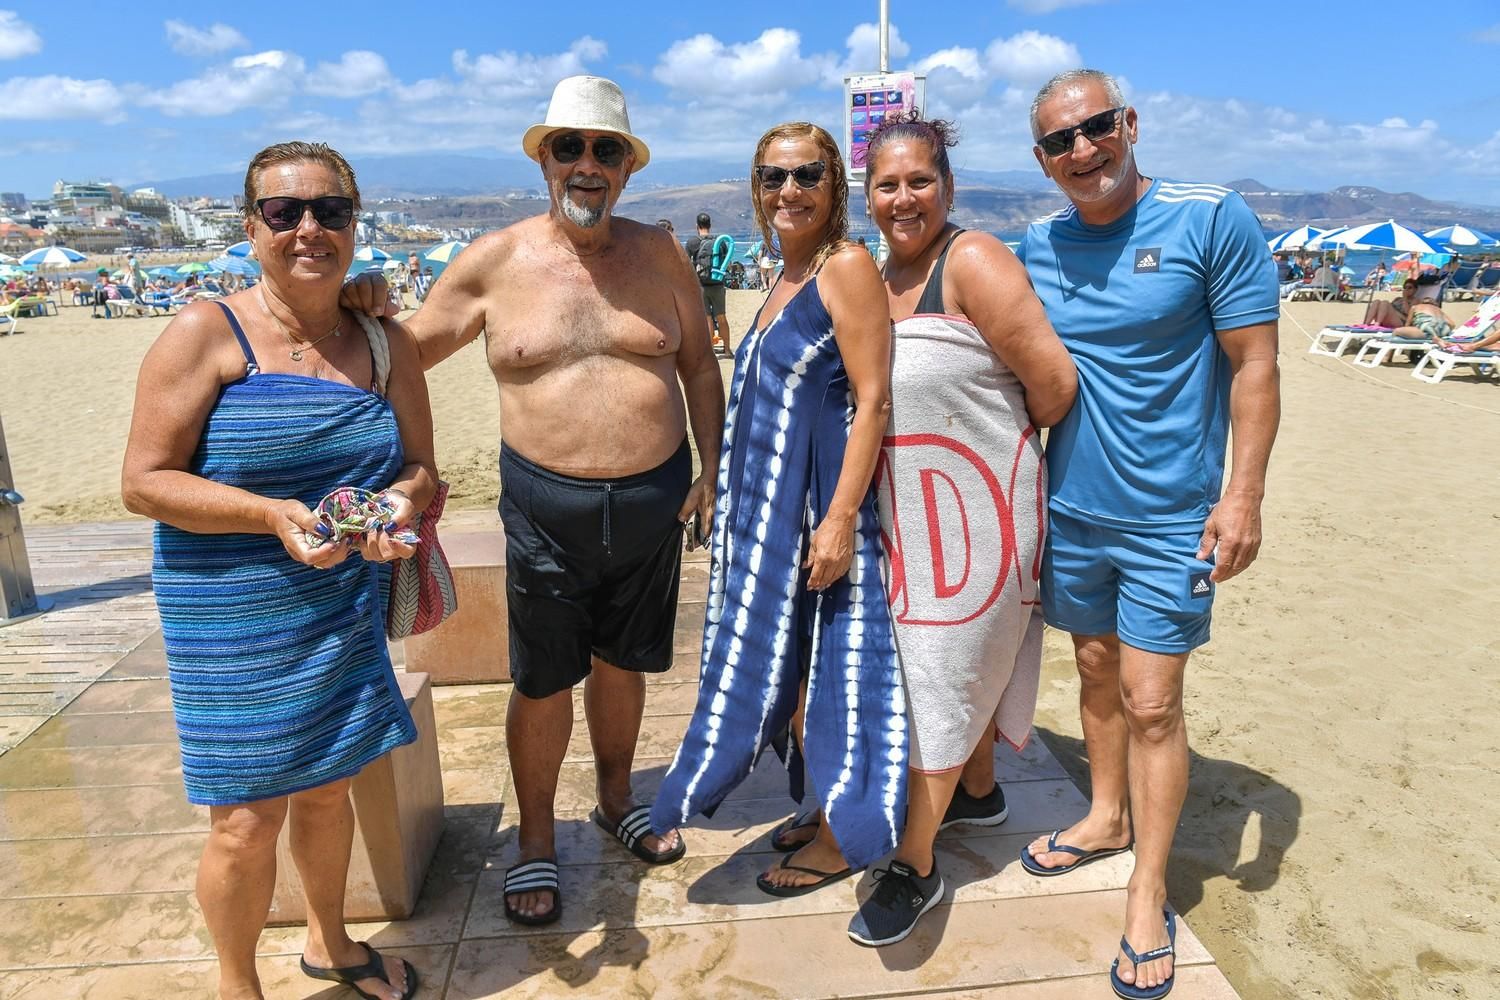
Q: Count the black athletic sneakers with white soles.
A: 2